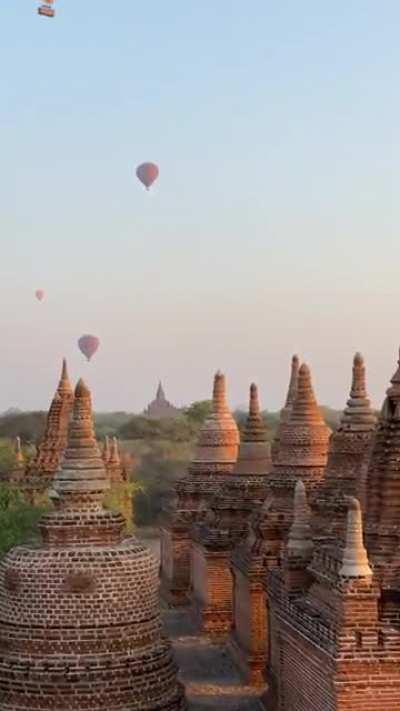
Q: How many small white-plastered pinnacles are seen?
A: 2